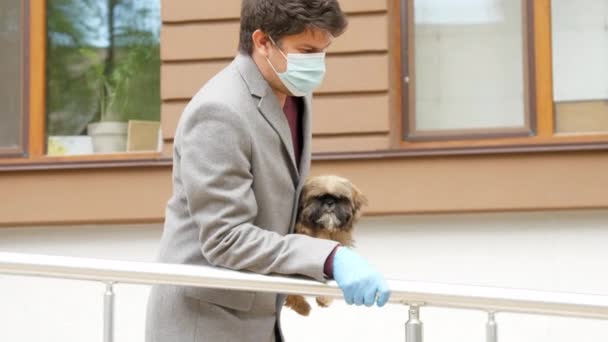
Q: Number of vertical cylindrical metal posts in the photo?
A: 3